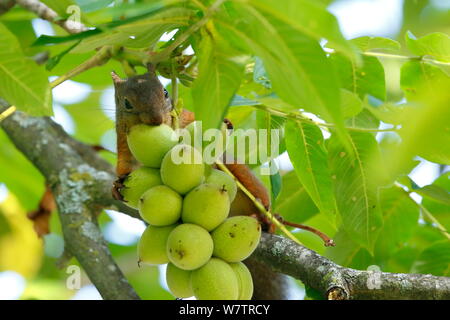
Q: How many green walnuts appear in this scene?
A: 12